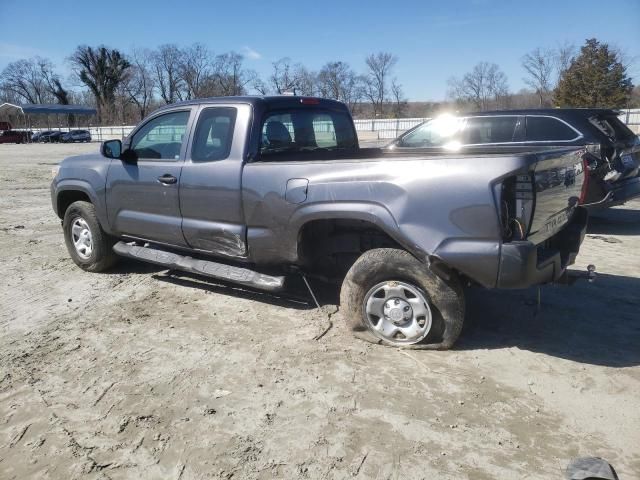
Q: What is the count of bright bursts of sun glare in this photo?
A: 2